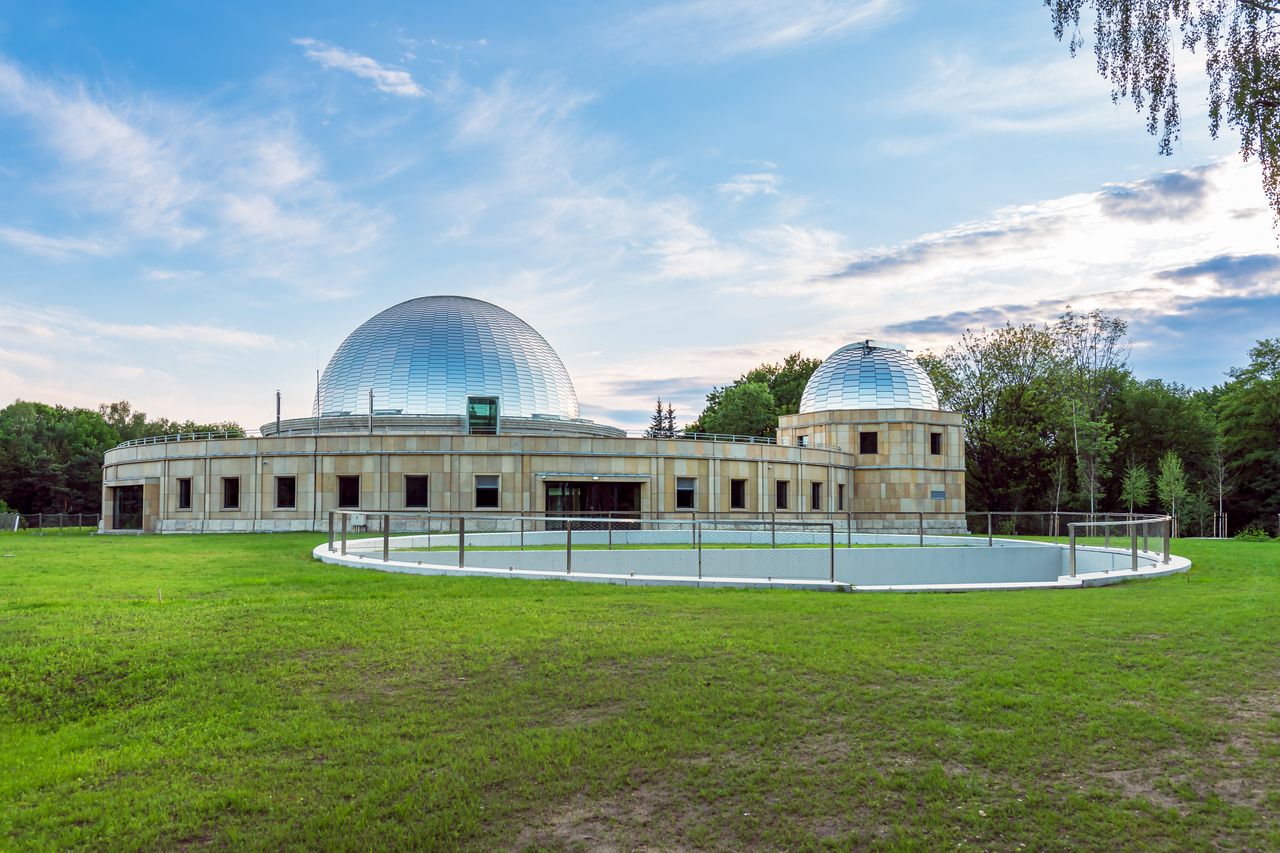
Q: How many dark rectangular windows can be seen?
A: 13